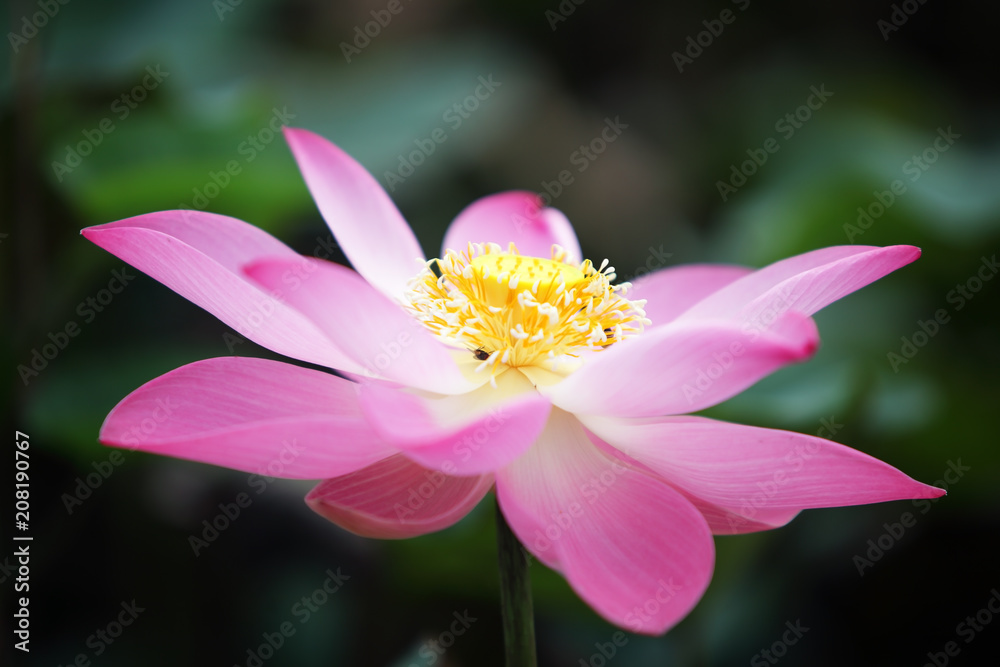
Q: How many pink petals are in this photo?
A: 13